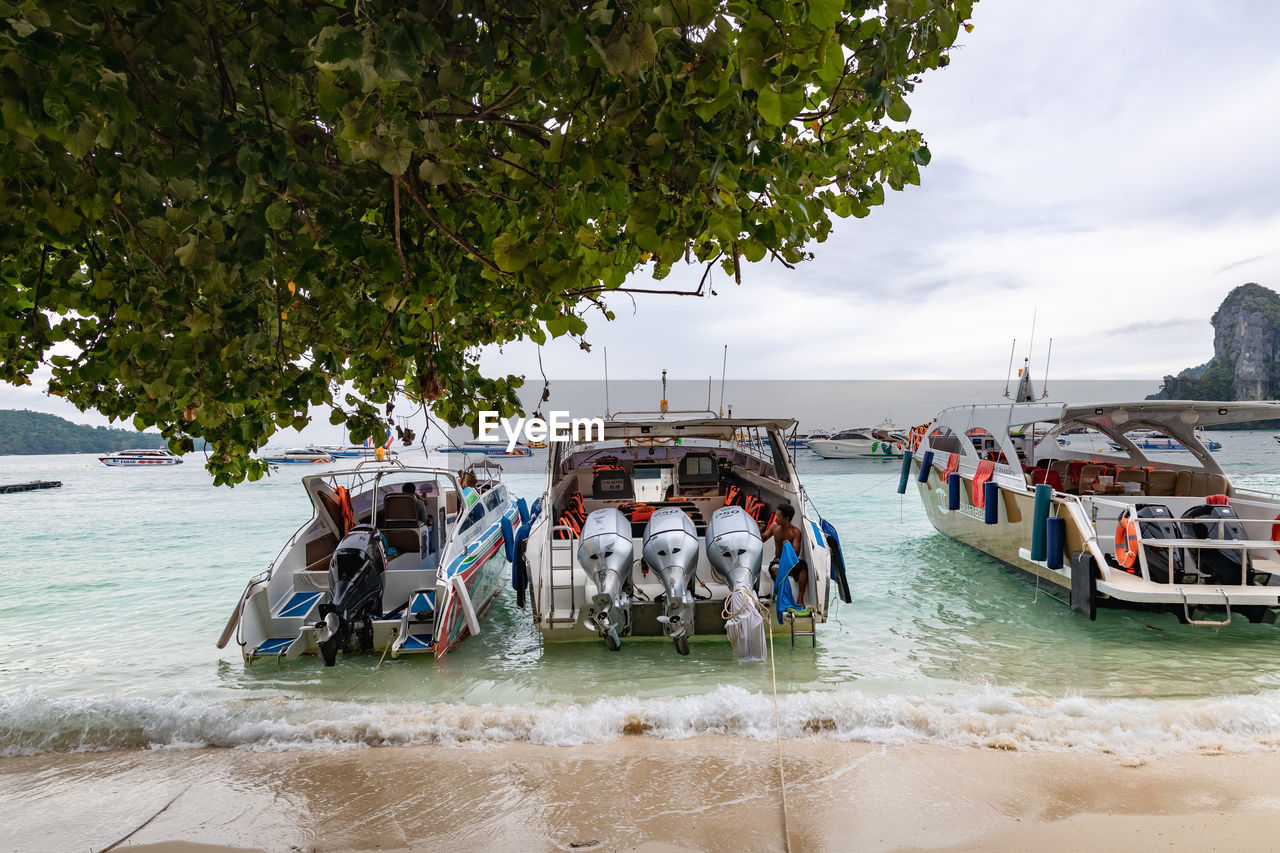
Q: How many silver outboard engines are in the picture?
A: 3